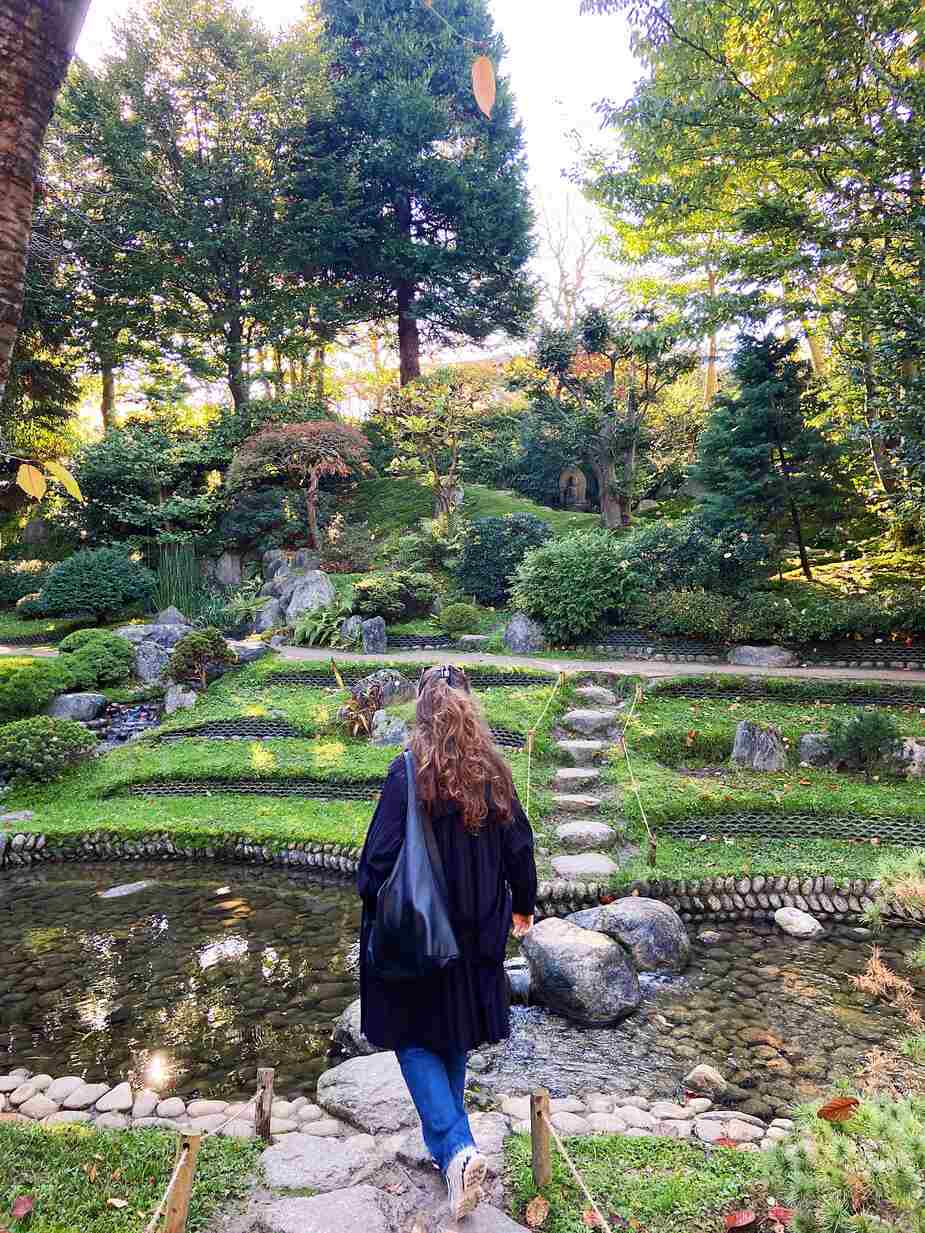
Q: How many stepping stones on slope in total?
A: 7